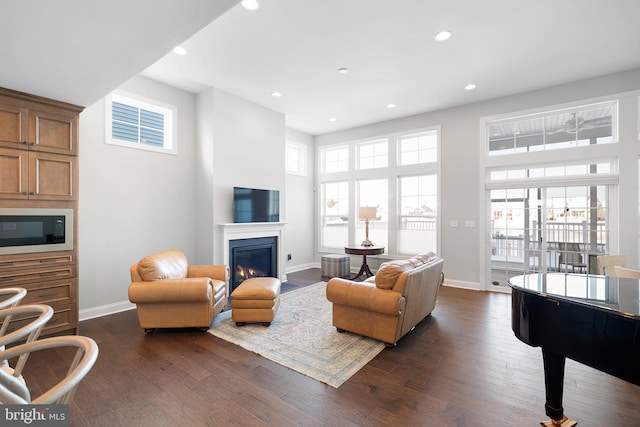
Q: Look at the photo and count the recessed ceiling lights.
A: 7